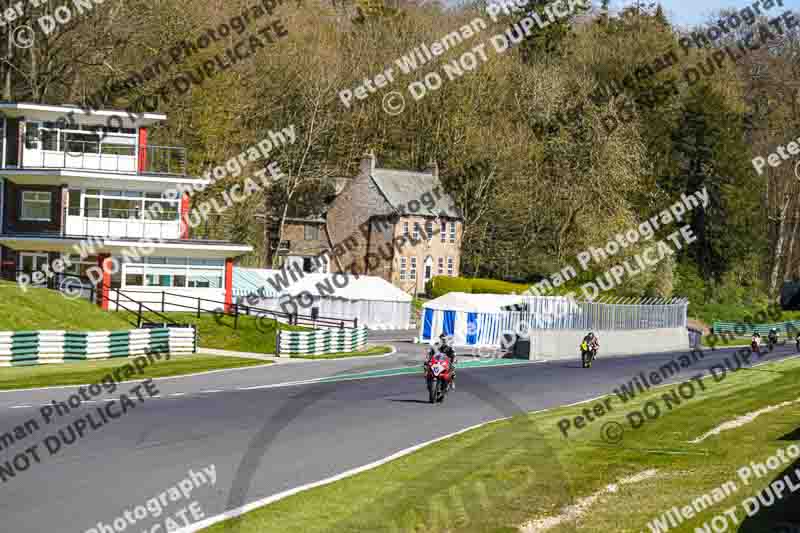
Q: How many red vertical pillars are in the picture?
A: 4